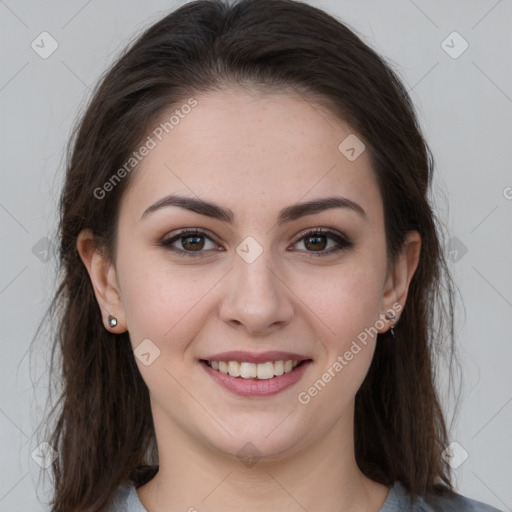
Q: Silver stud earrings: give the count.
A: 2